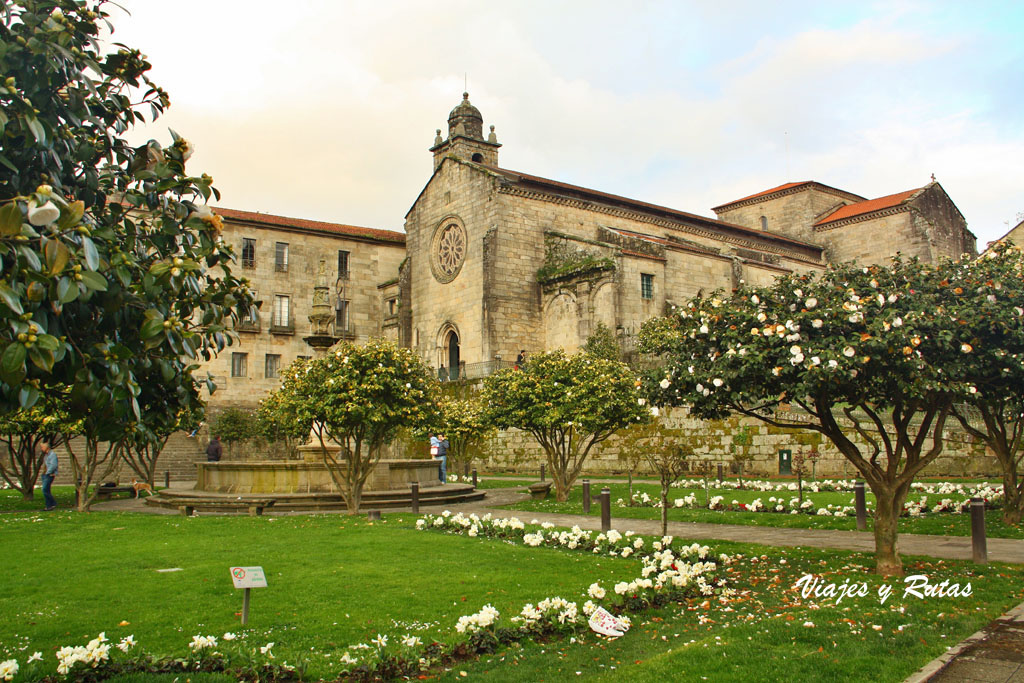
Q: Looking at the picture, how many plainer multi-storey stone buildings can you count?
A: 1